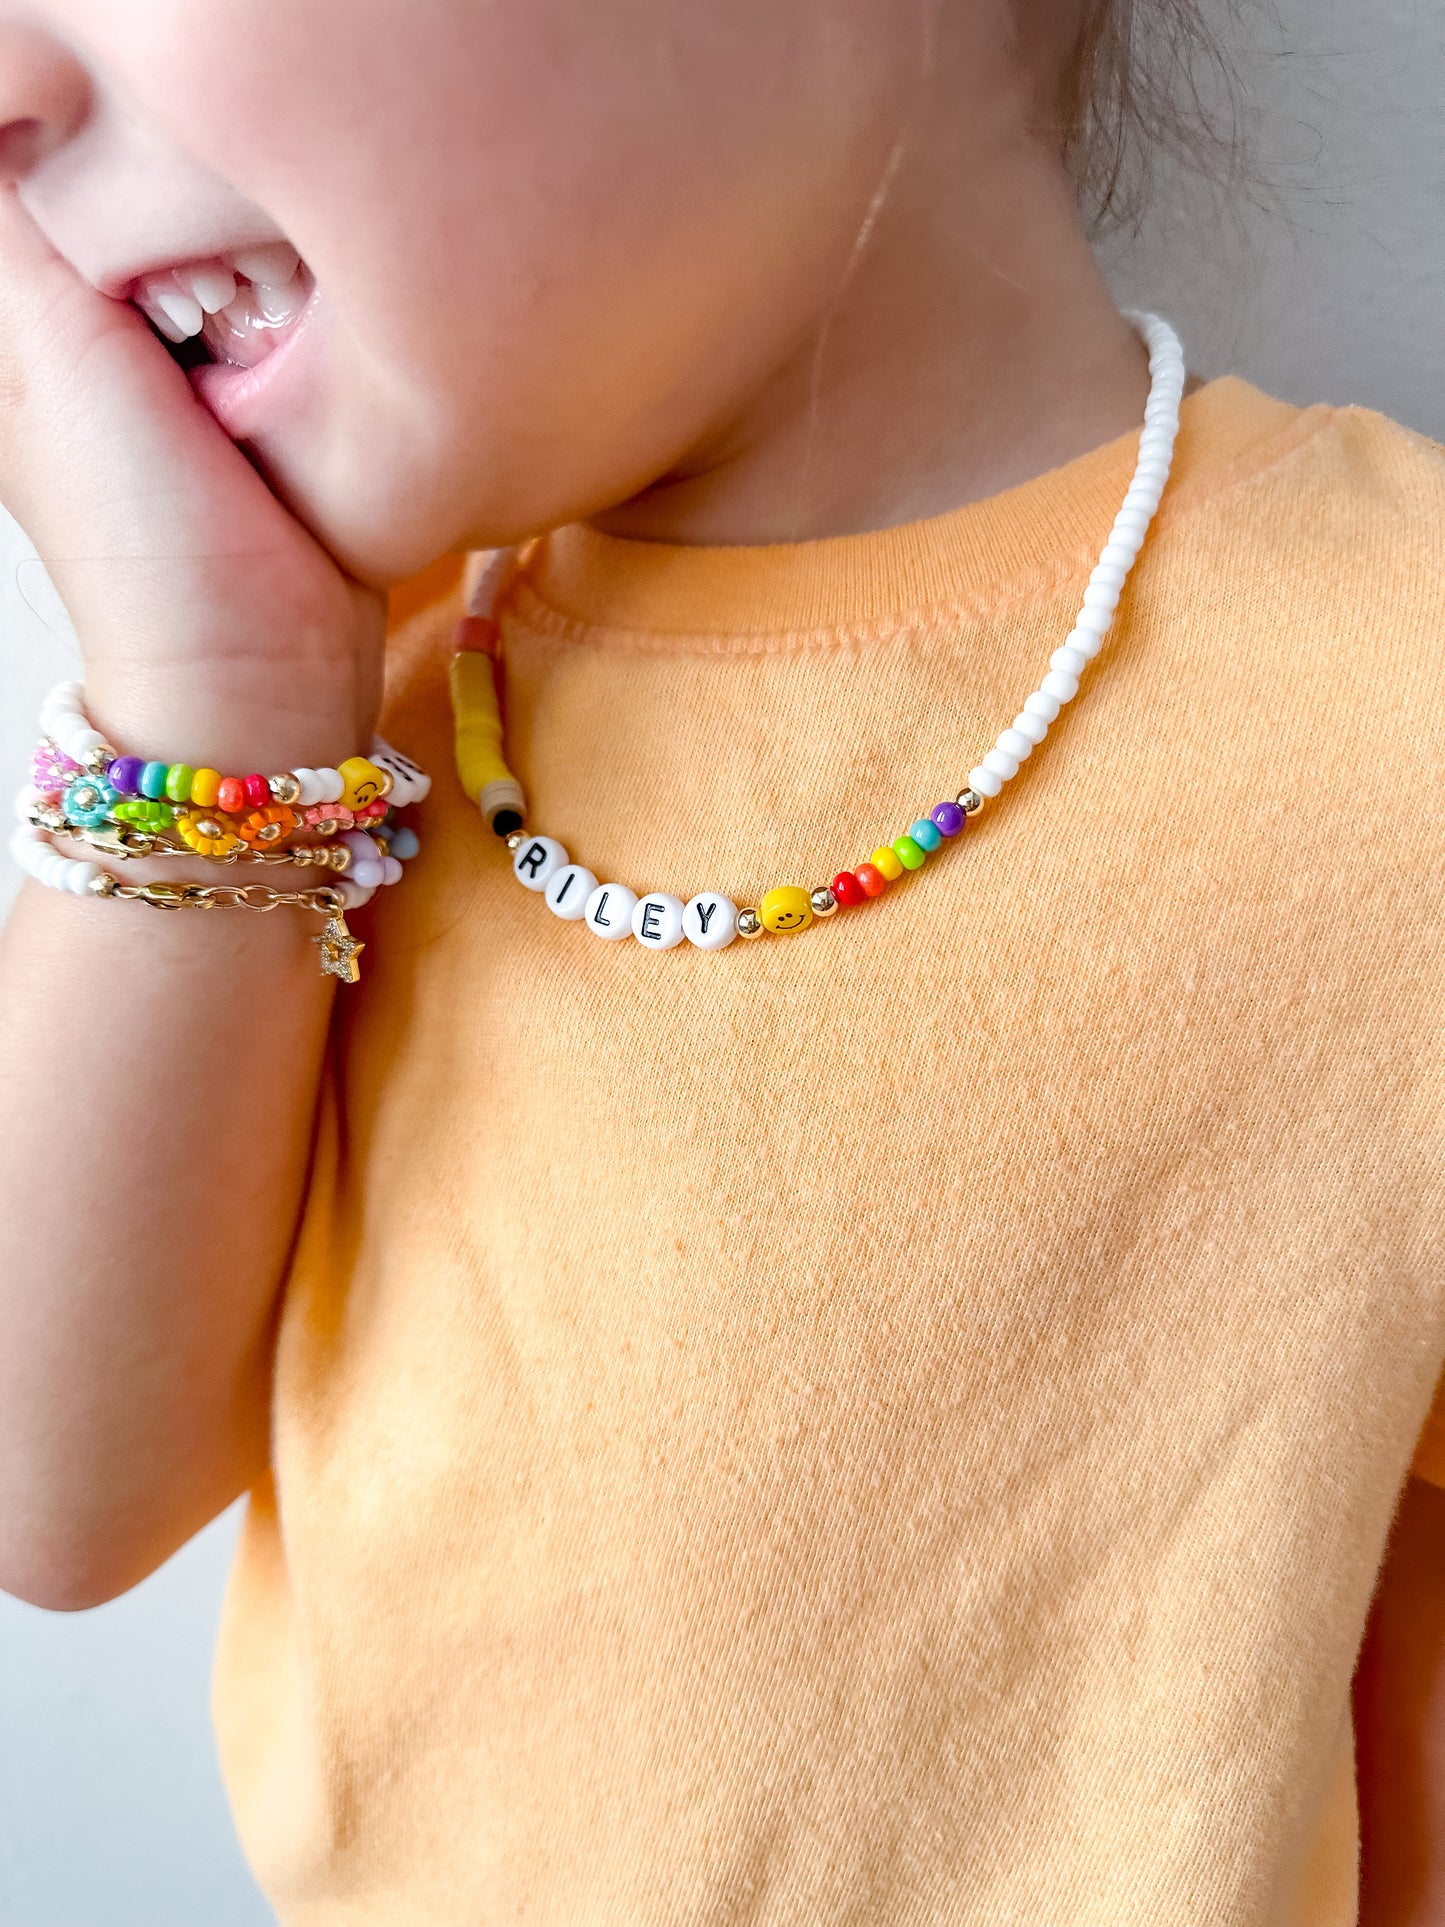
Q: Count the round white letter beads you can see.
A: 5